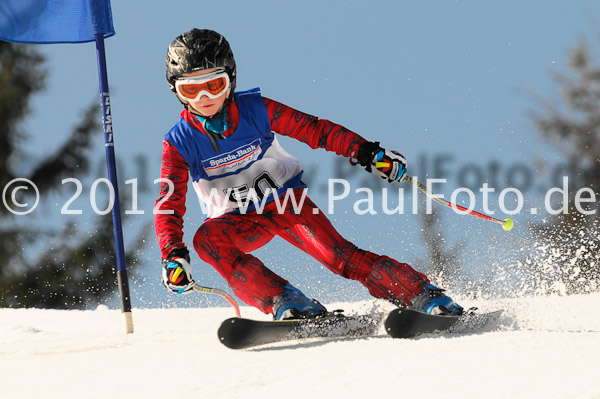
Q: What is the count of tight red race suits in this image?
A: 1